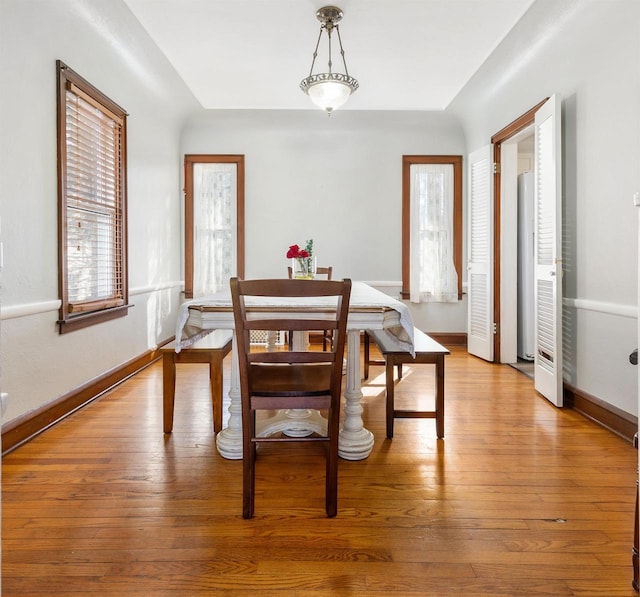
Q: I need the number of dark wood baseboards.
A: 3